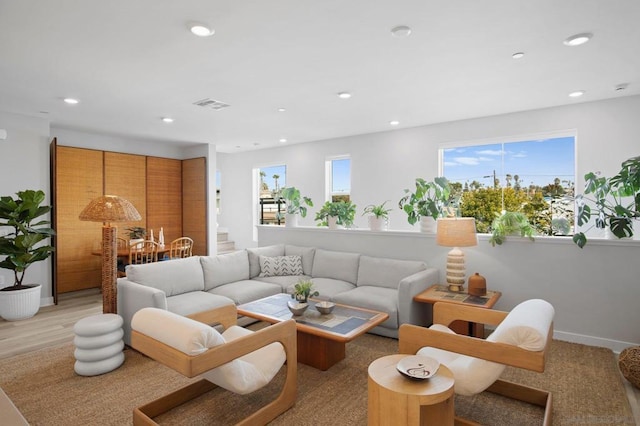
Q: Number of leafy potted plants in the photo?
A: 9